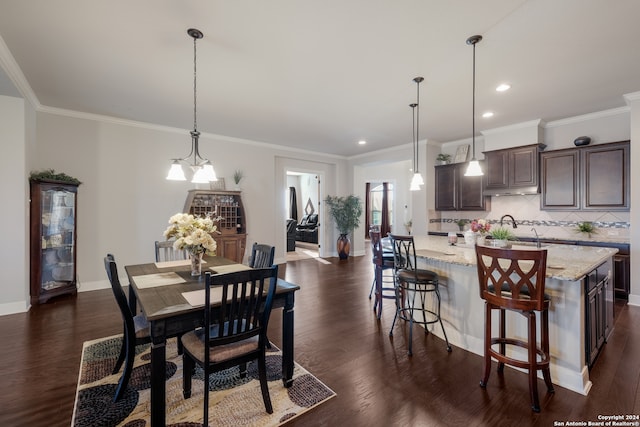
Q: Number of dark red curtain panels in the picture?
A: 2